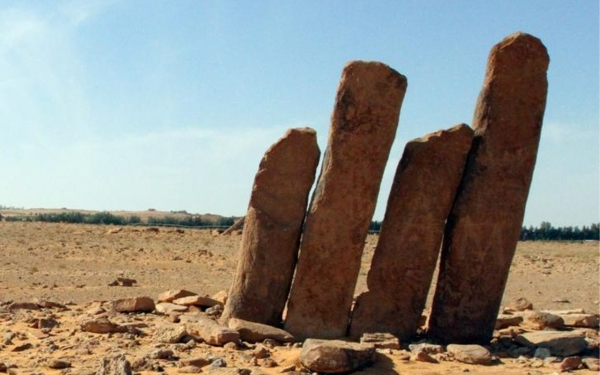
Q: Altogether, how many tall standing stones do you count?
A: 4